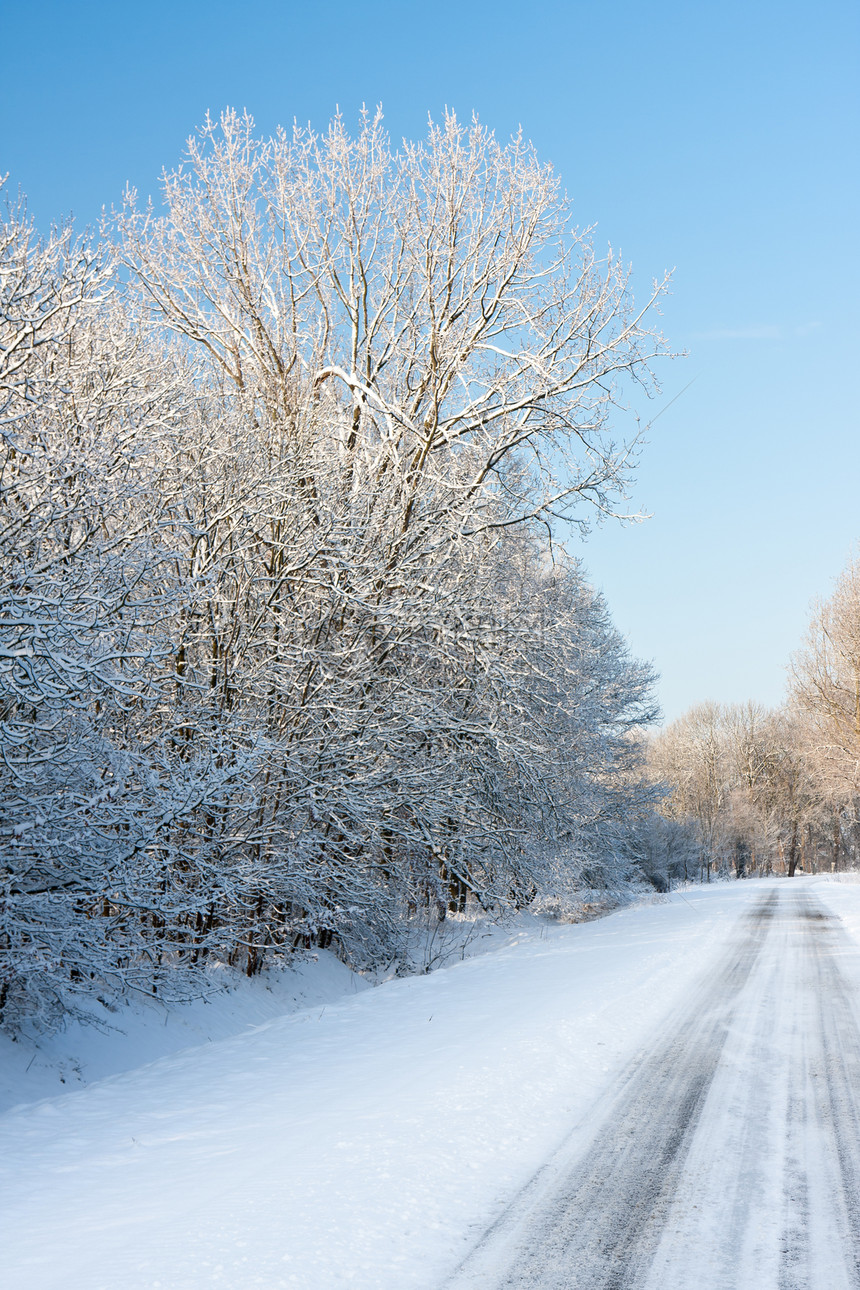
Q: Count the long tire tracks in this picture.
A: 2